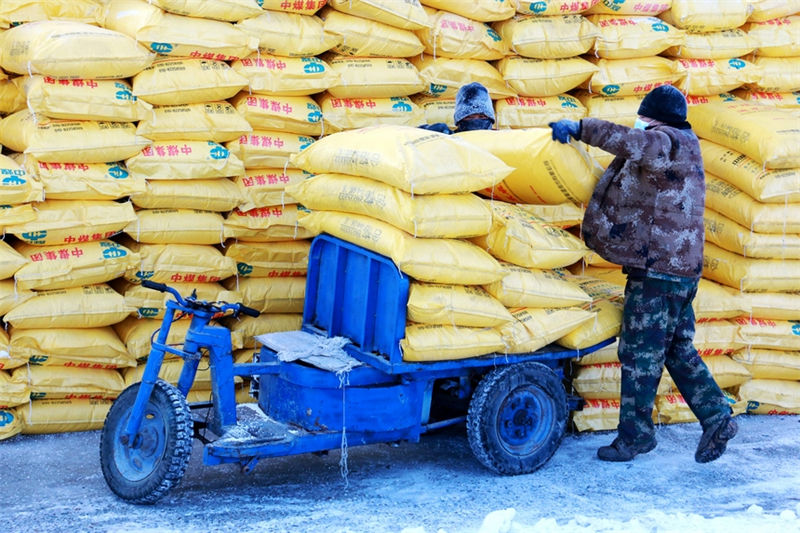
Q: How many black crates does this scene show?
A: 0